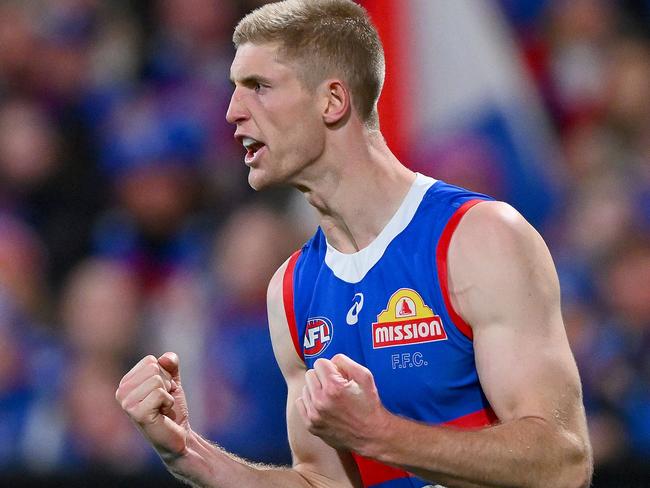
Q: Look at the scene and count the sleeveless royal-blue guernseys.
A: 1